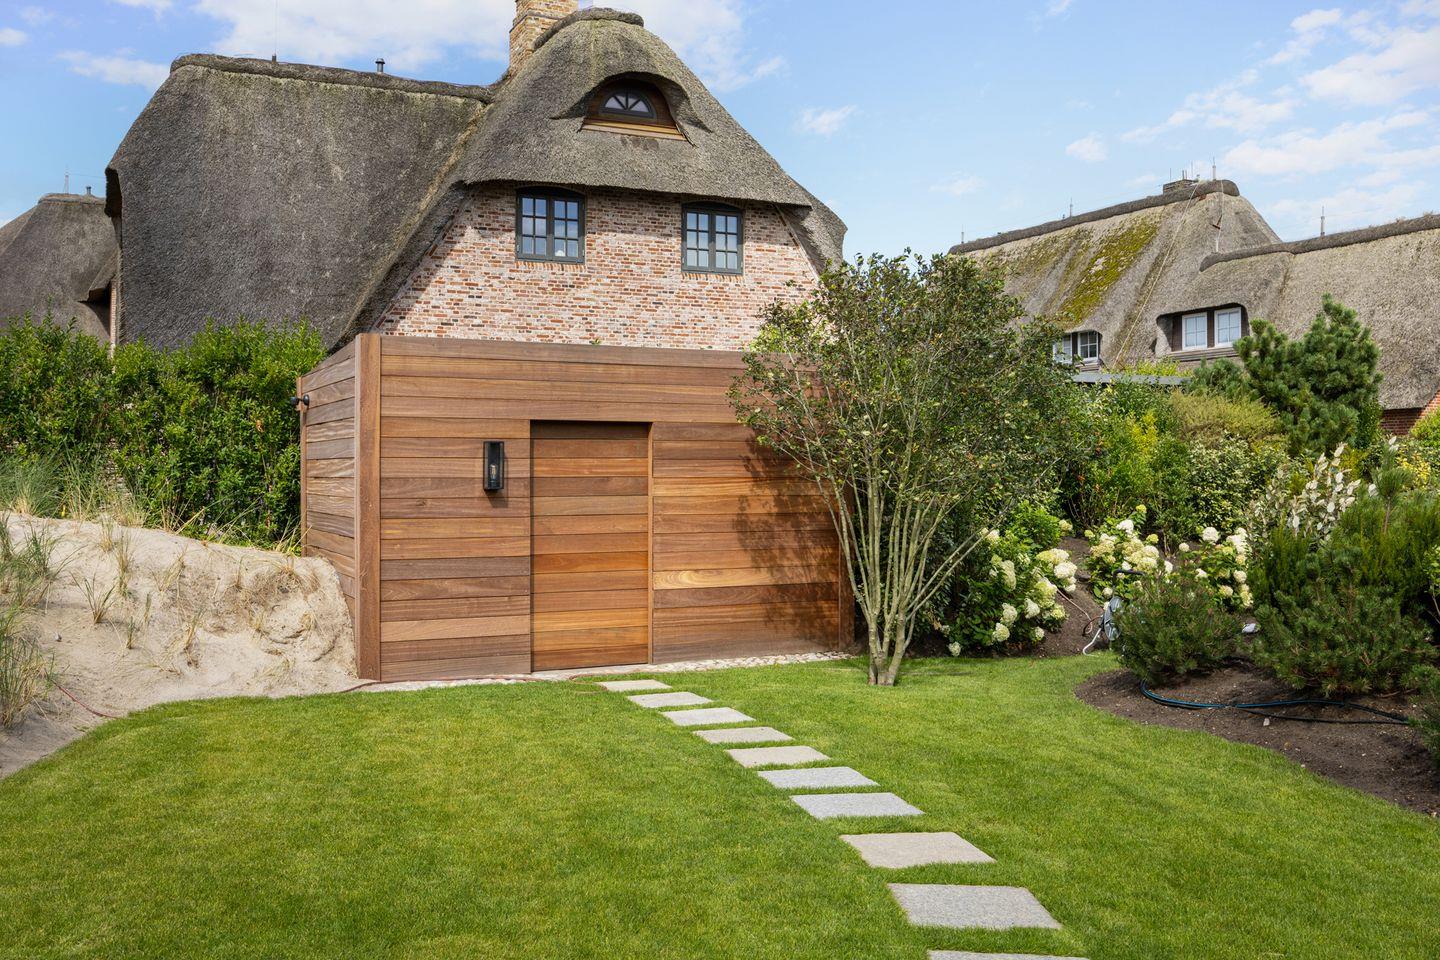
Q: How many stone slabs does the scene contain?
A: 10